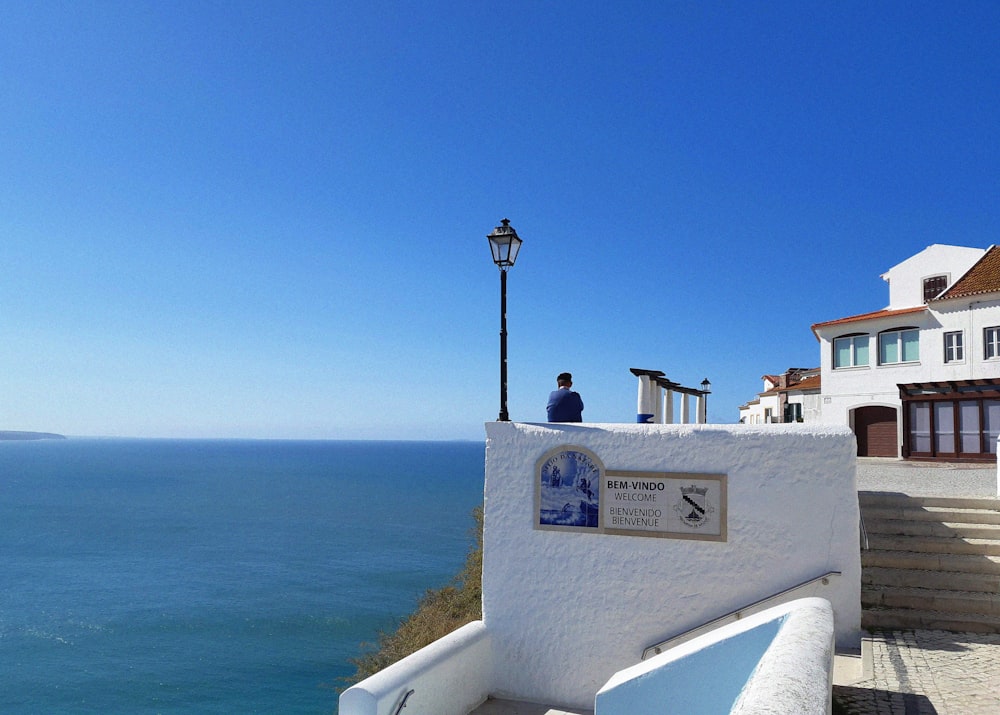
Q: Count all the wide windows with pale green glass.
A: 2